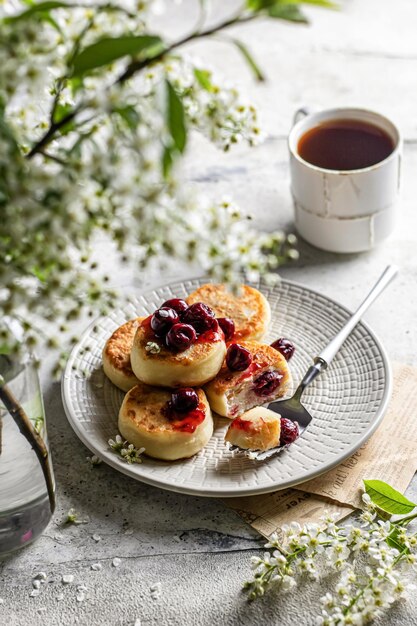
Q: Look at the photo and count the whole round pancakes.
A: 4